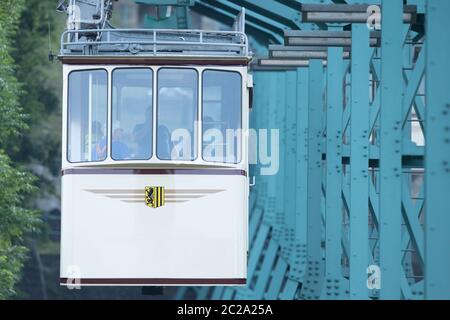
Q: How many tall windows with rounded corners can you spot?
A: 4